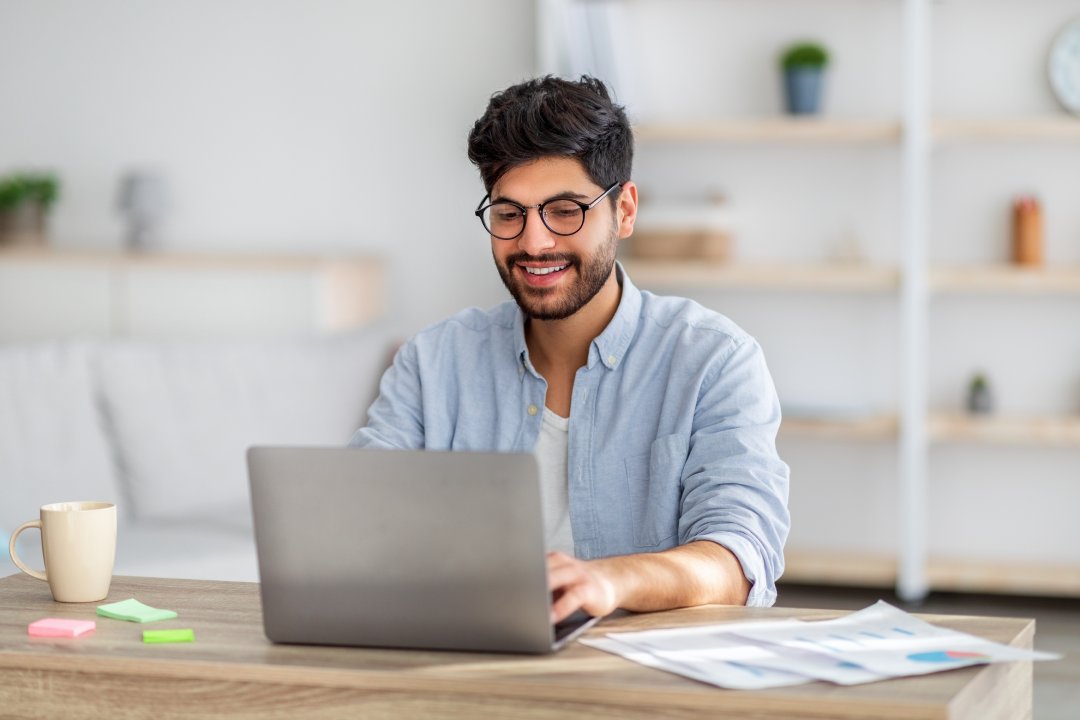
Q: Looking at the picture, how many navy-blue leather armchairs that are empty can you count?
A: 0